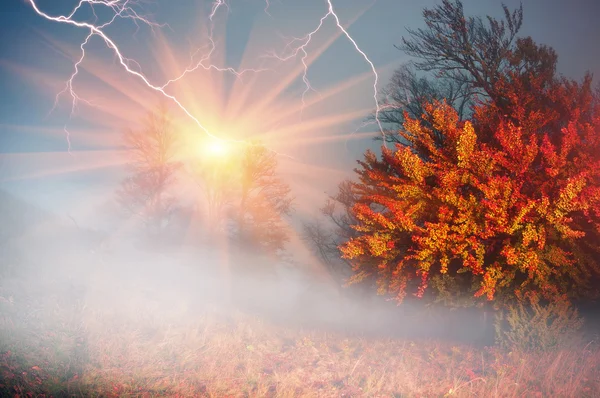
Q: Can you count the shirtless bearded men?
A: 0